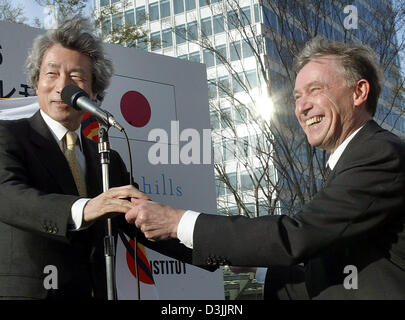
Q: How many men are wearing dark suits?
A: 2